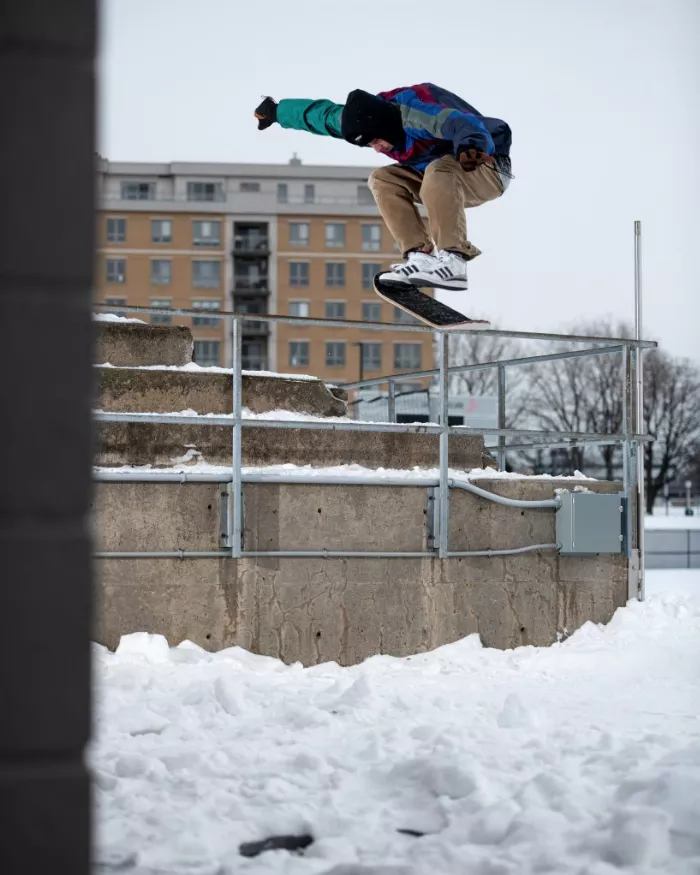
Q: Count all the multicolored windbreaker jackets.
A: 1